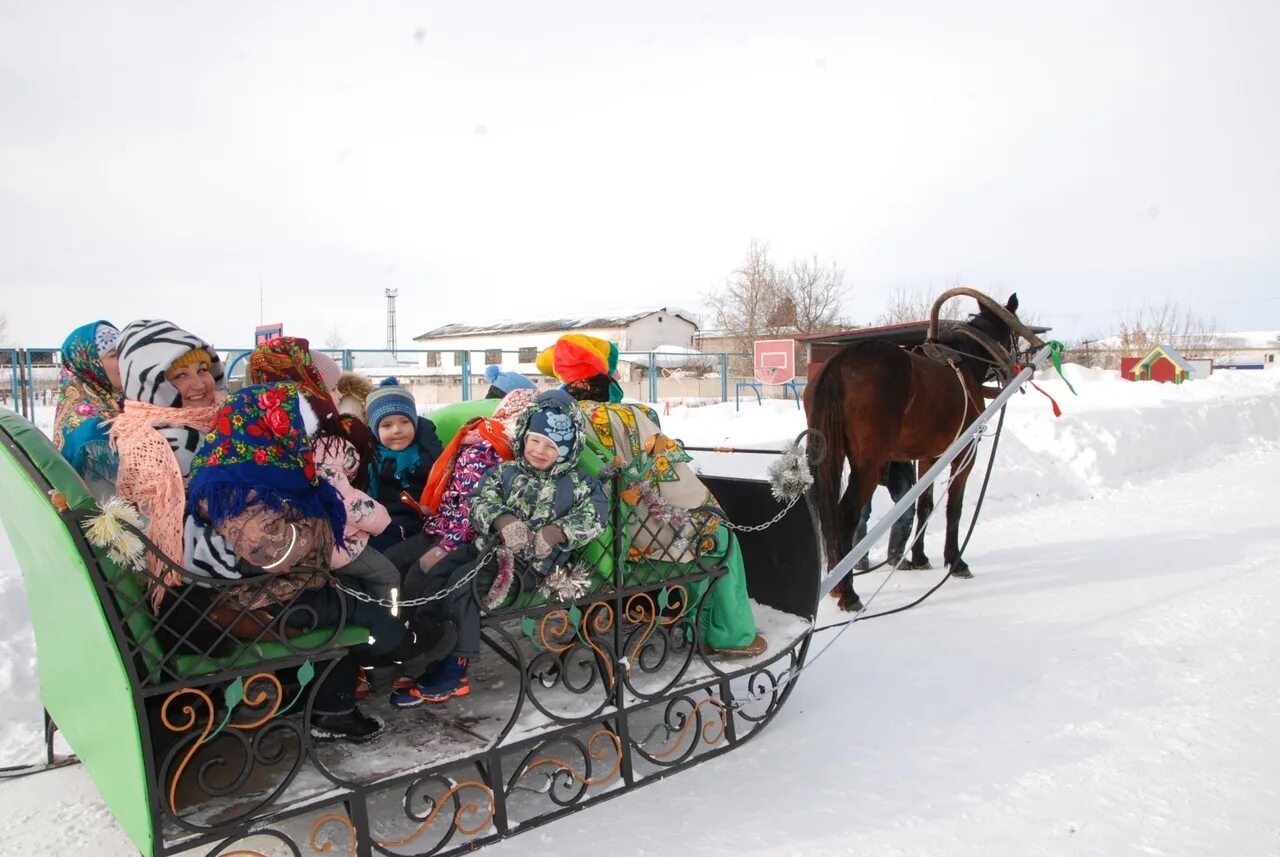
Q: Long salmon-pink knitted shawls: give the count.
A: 1